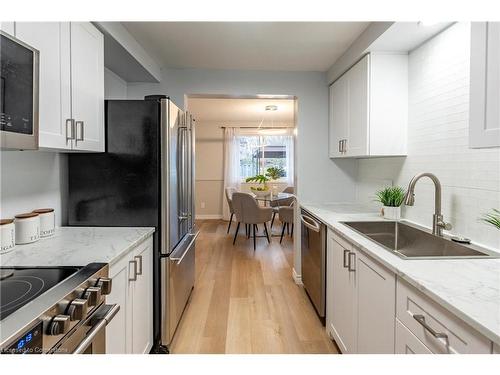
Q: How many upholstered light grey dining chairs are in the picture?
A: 4